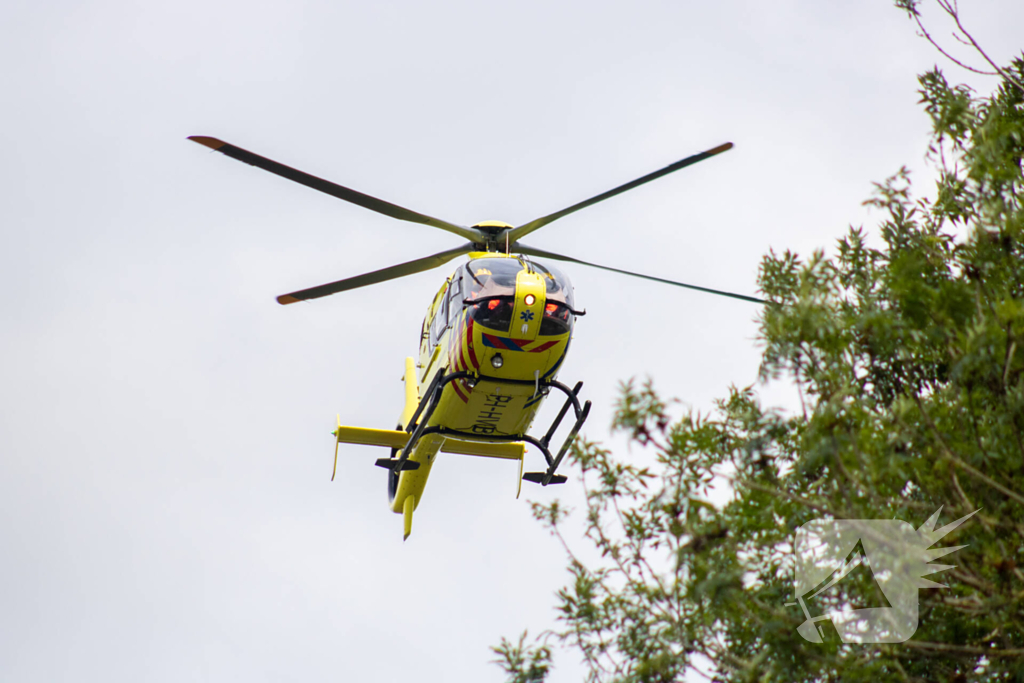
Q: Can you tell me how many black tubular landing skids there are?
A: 2